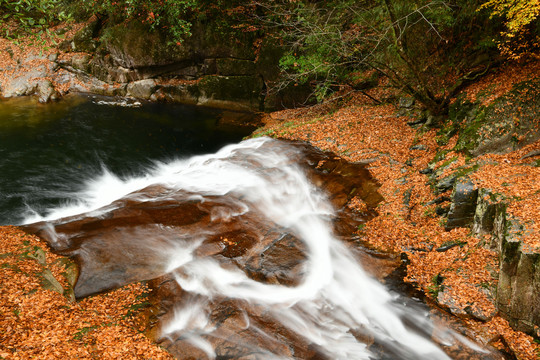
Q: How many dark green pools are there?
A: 1